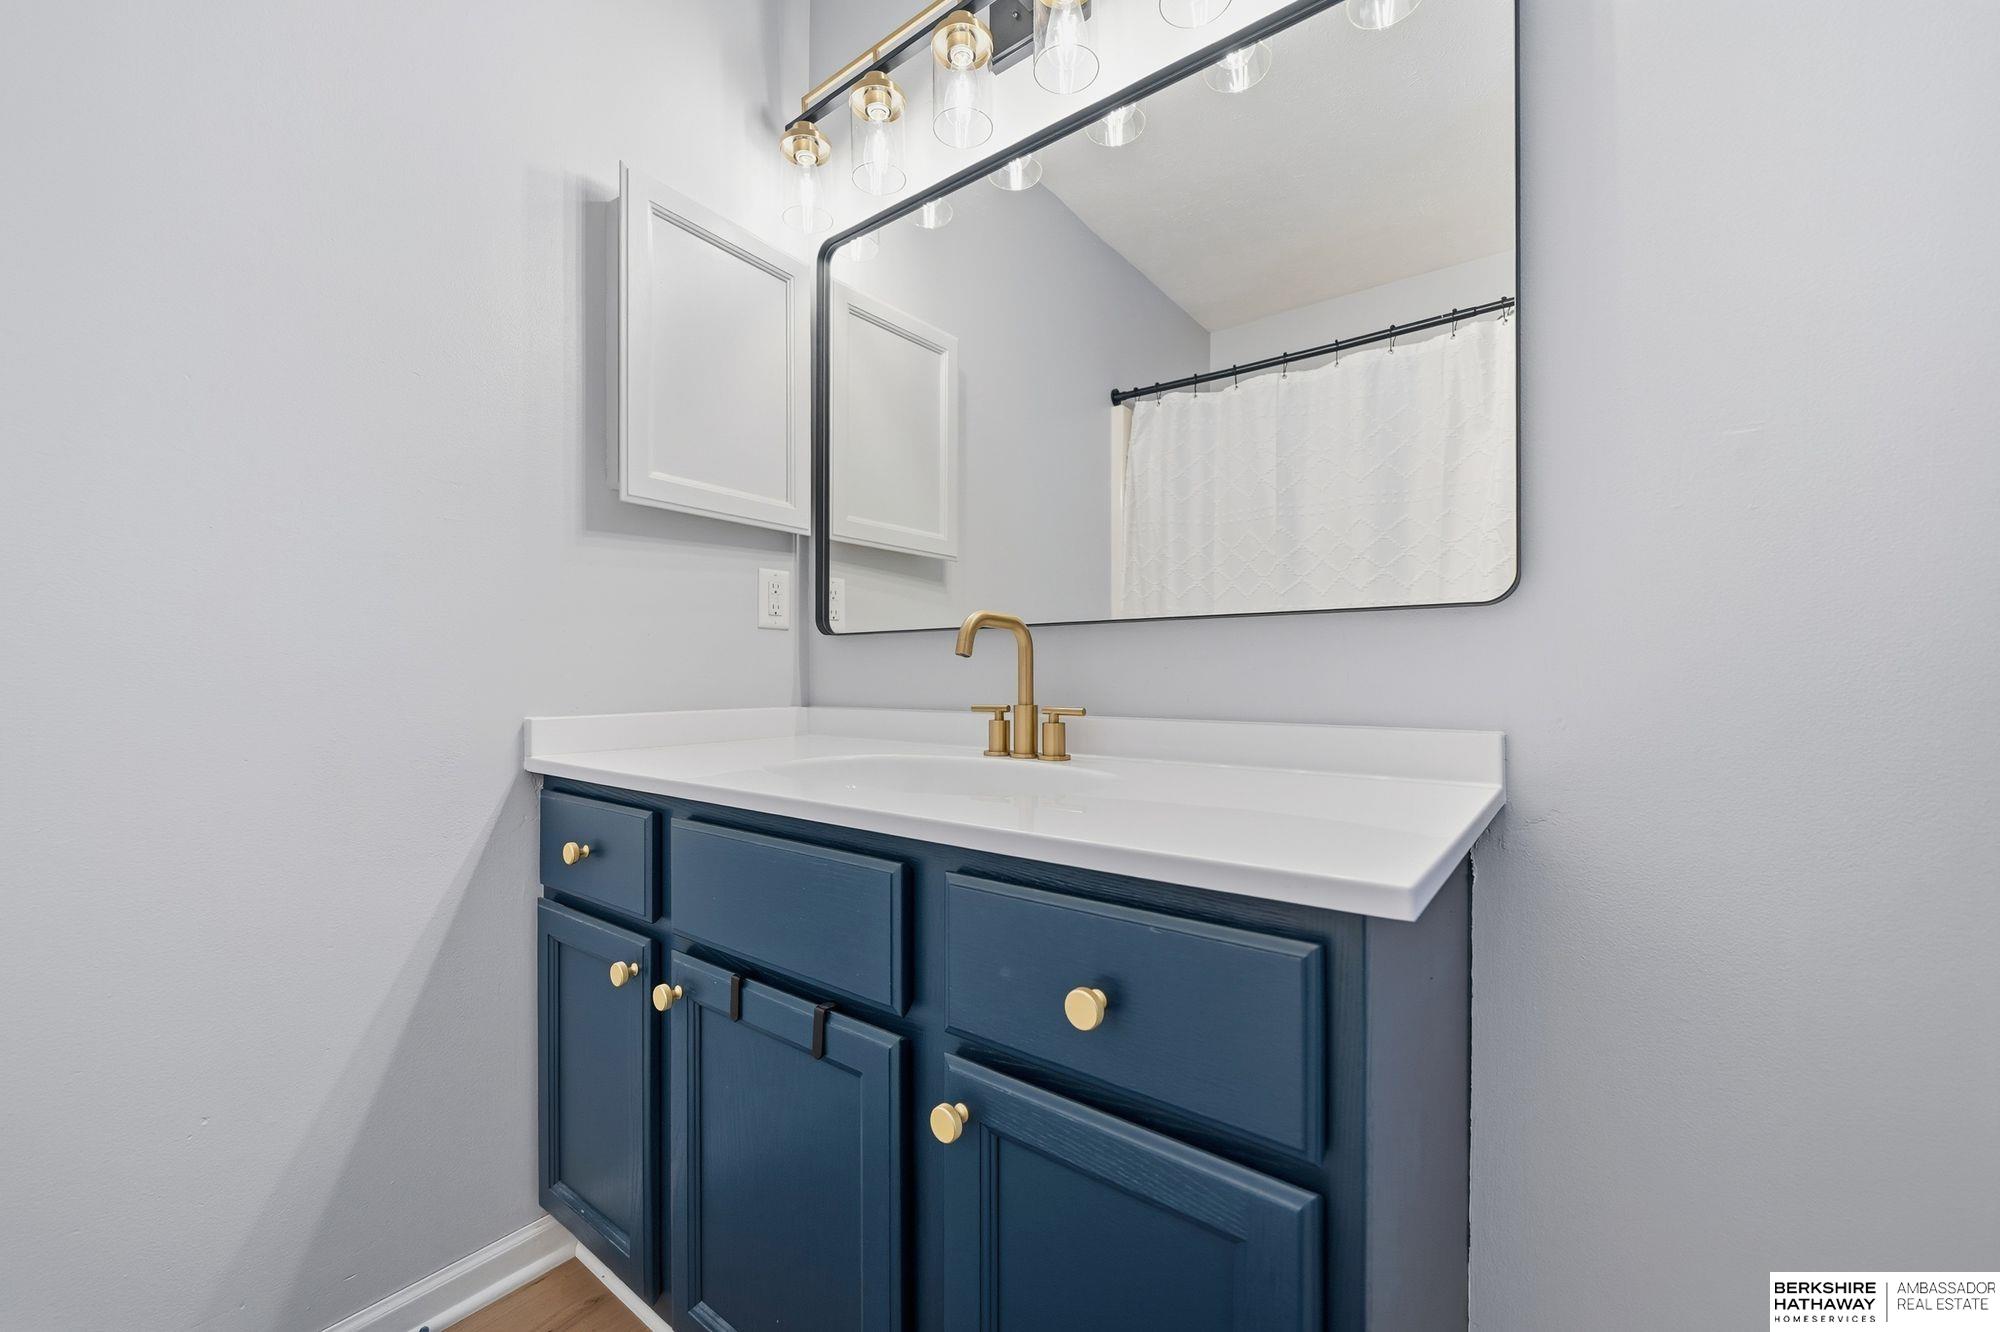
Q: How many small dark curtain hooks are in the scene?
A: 9